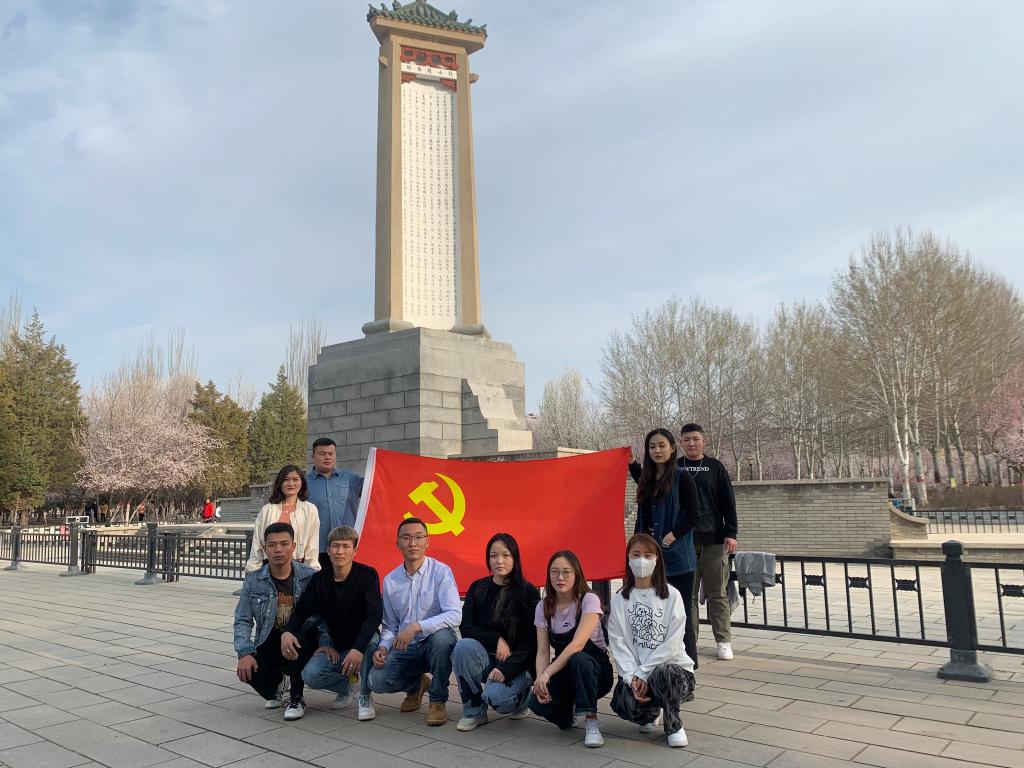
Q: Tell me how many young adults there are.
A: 10